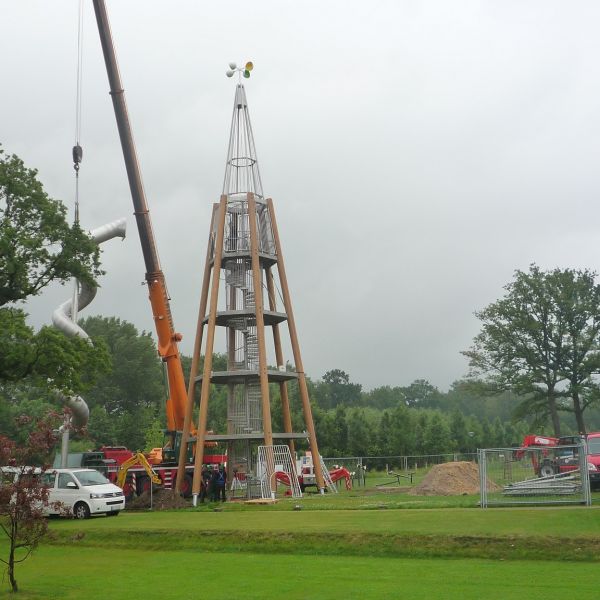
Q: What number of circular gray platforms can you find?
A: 4